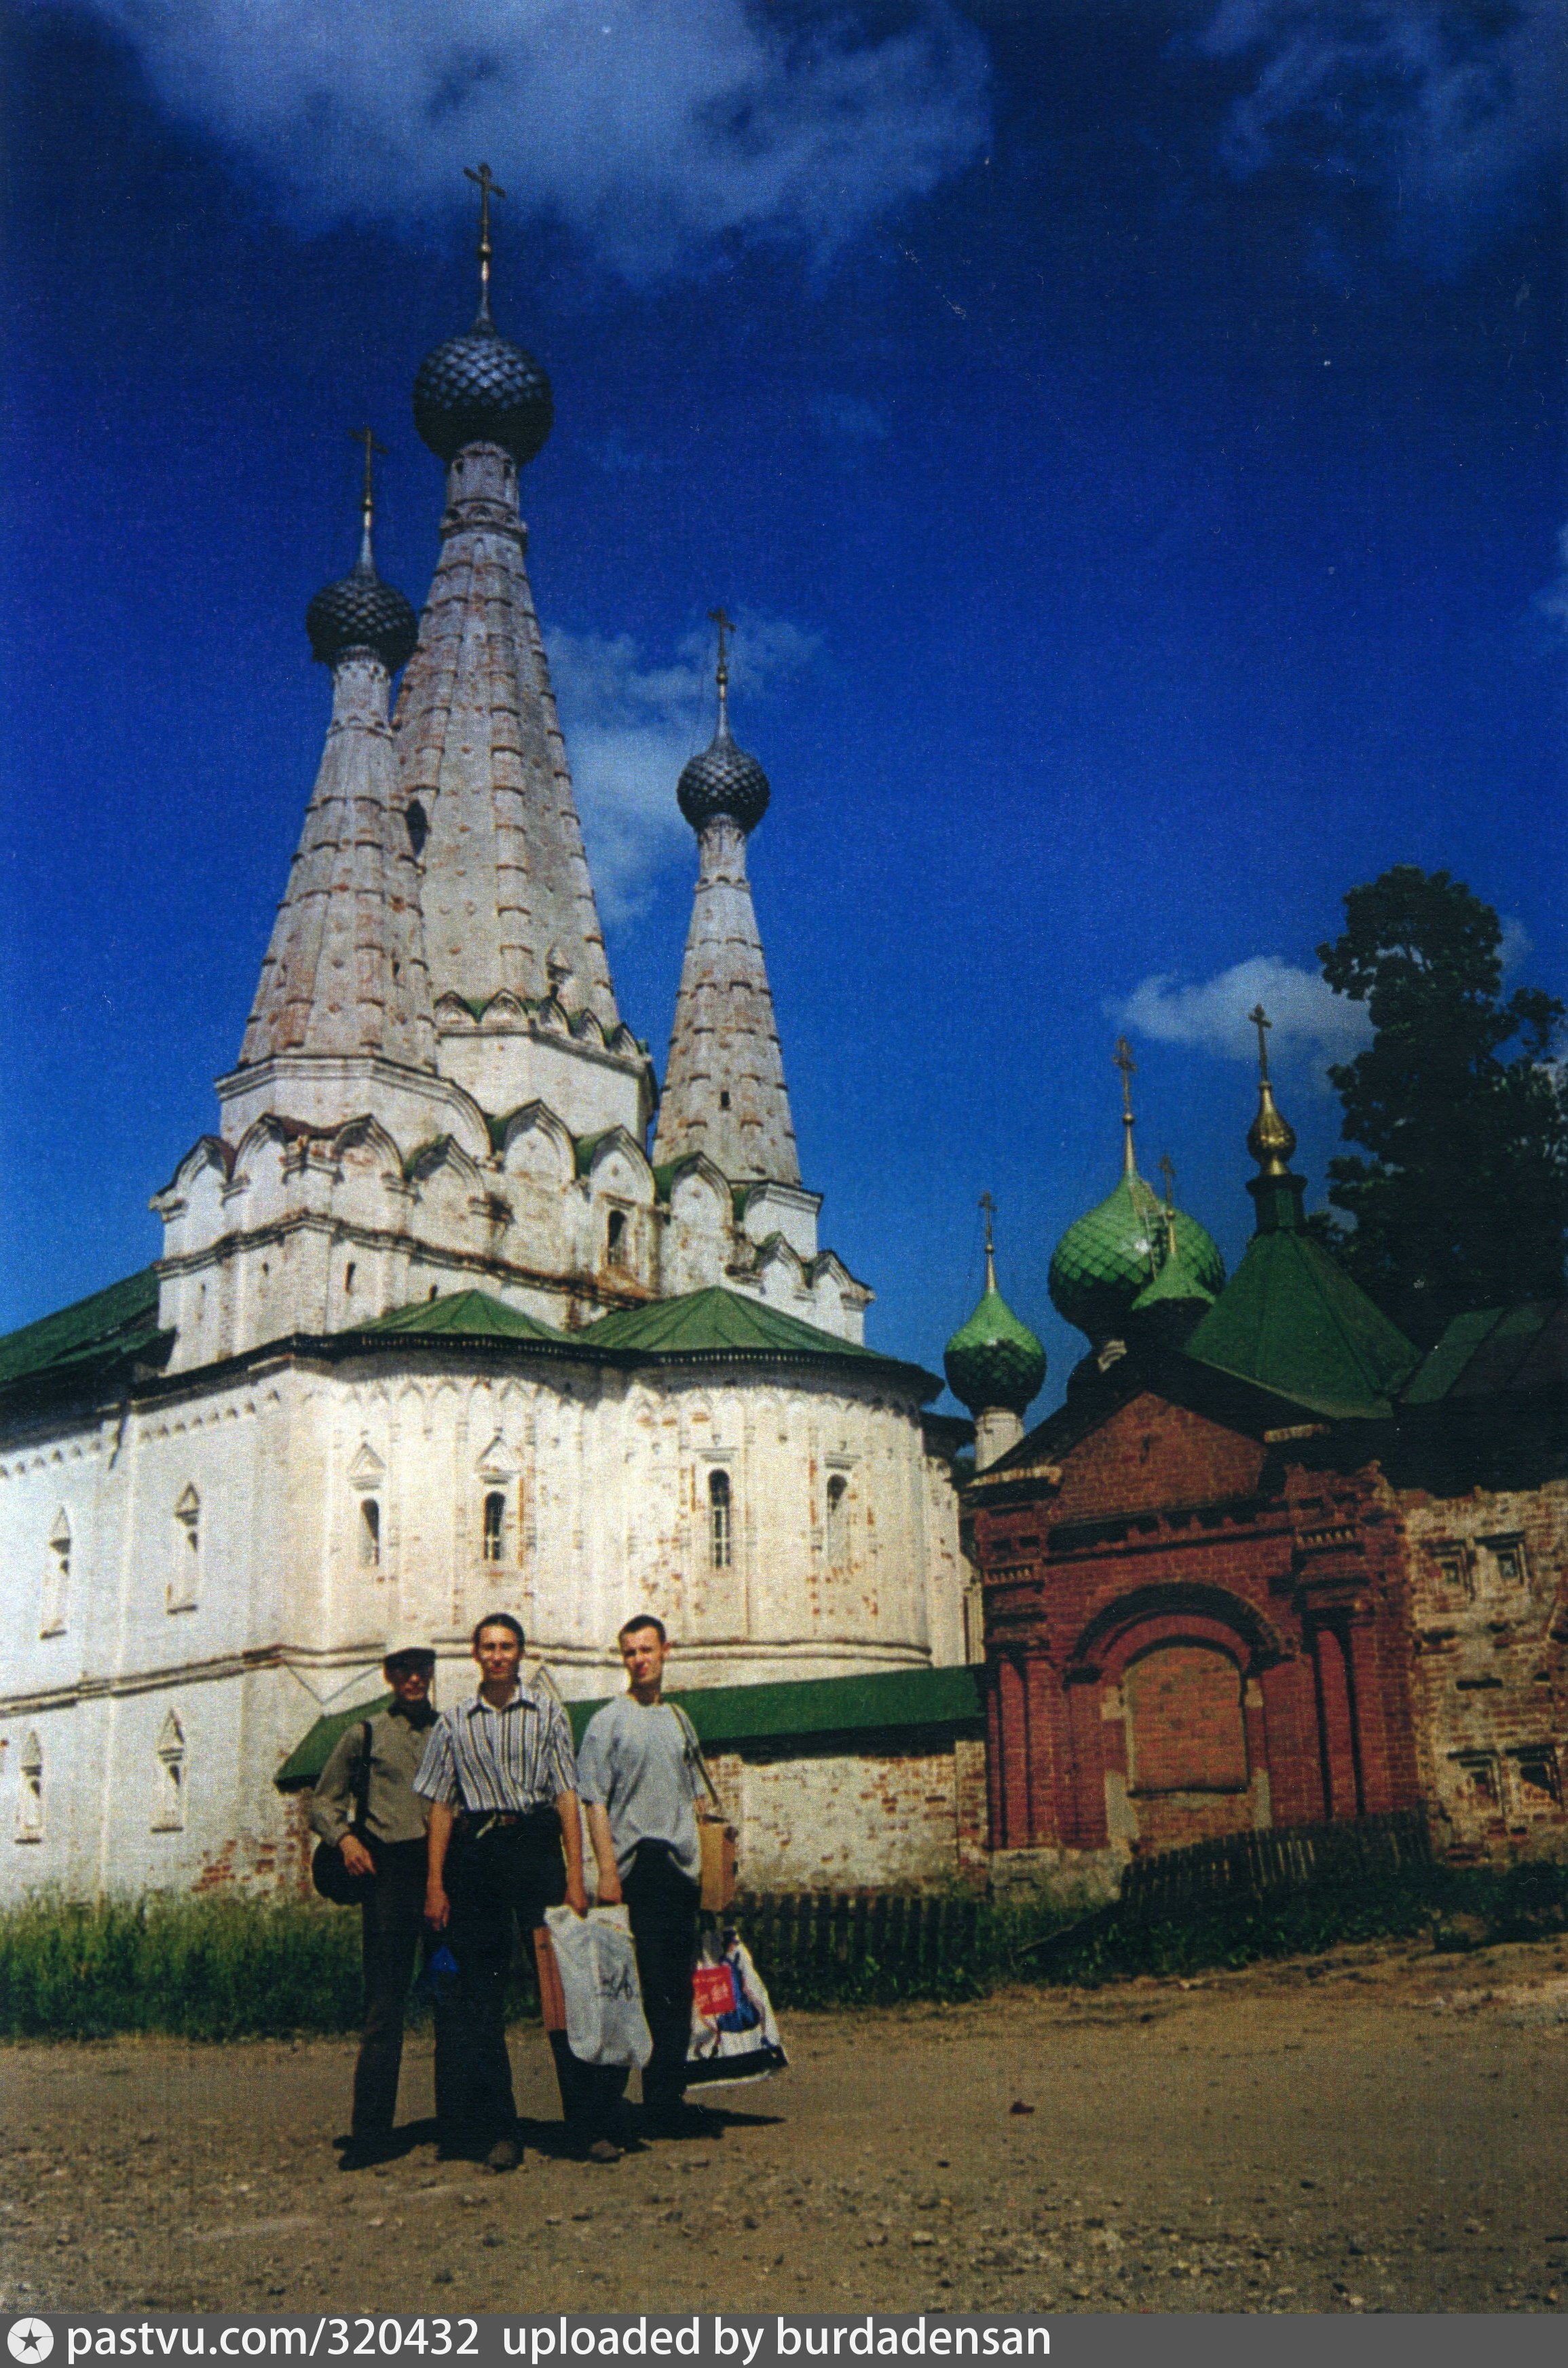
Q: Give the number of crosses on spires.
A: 7